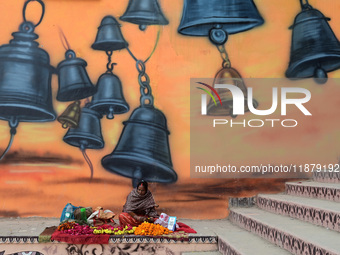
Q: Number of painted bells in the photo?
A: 11